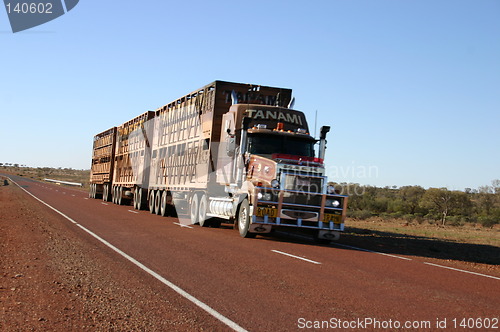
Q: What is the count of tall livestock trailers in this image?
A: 3